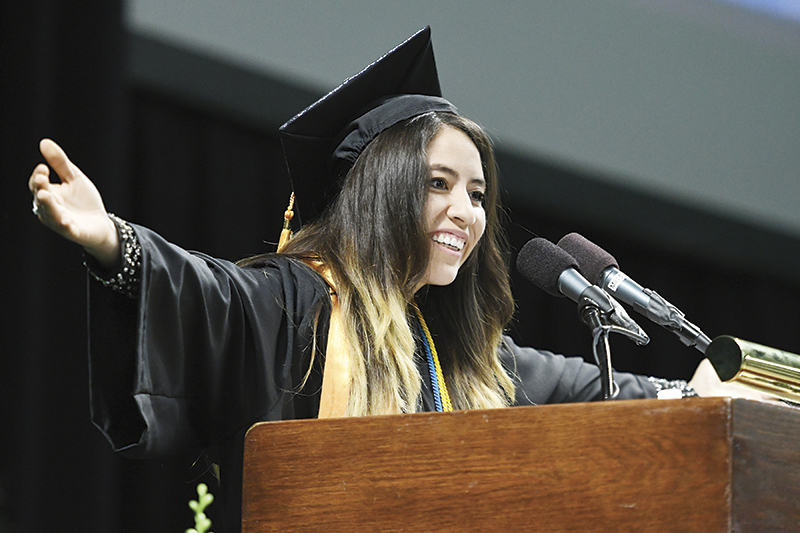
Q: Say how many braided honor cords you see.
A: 2